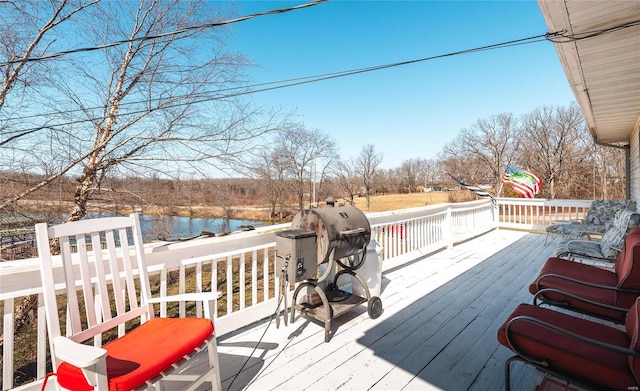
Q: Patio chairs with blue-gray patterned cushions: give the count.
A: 2